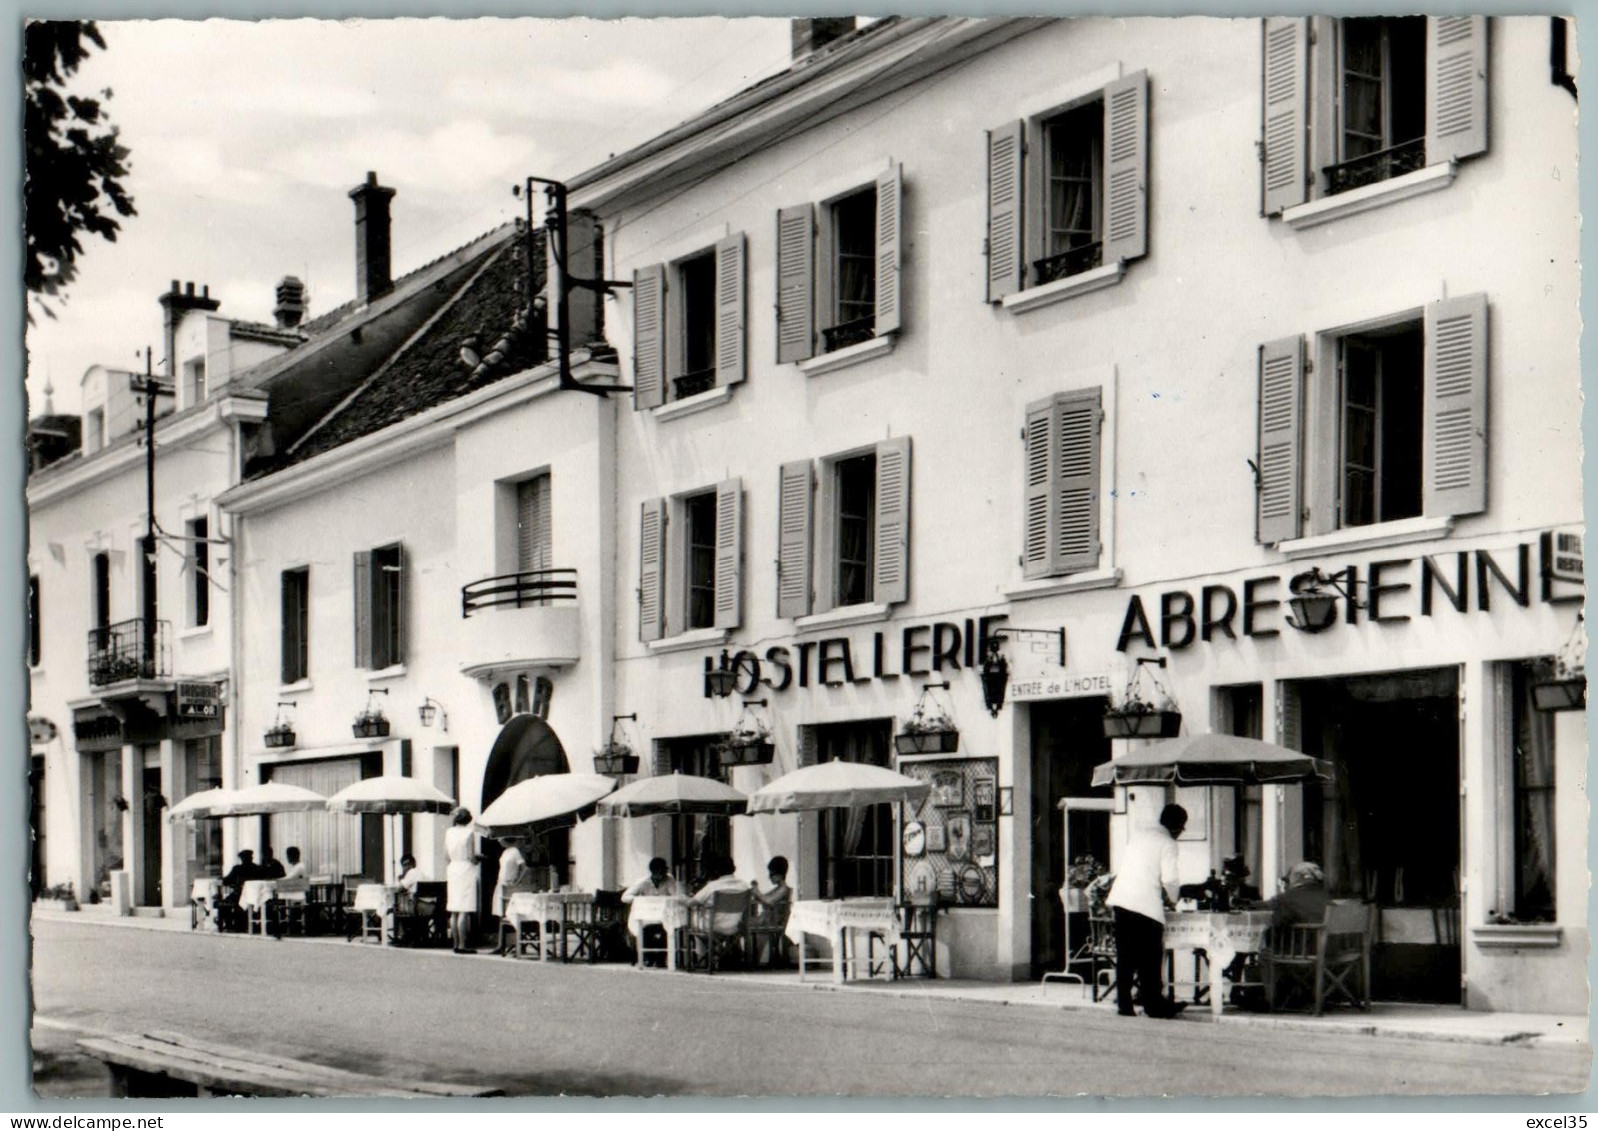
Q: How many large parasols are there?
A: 7